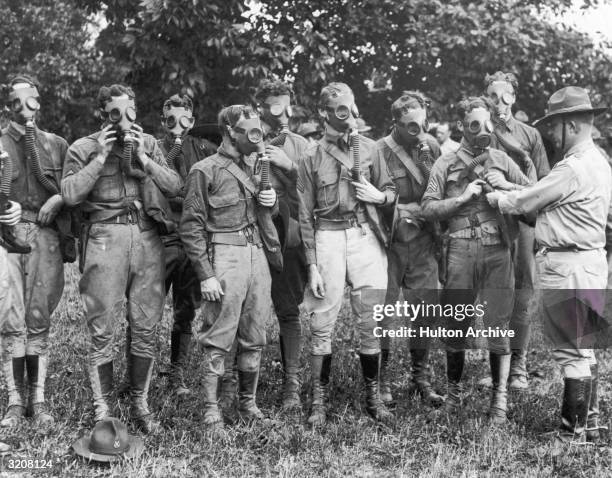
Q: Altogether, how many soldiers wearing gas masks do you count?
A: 9